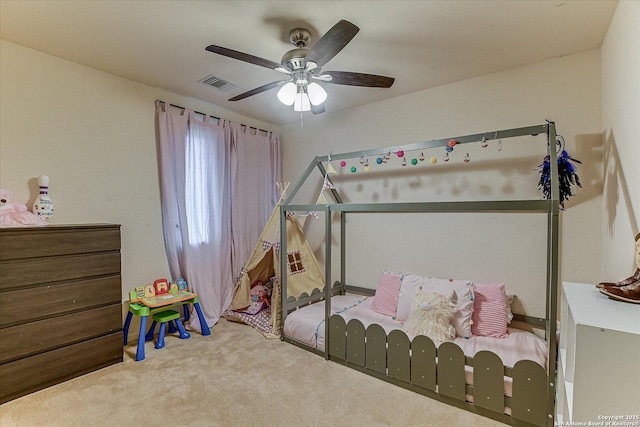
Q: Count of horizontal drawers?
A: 5